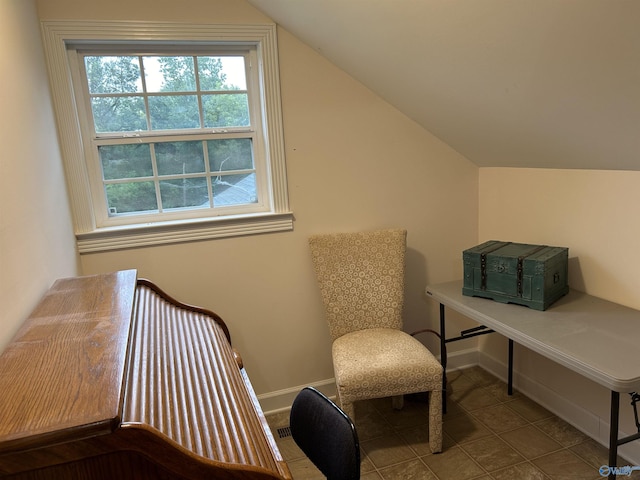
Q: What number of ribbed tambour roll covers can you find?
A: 1